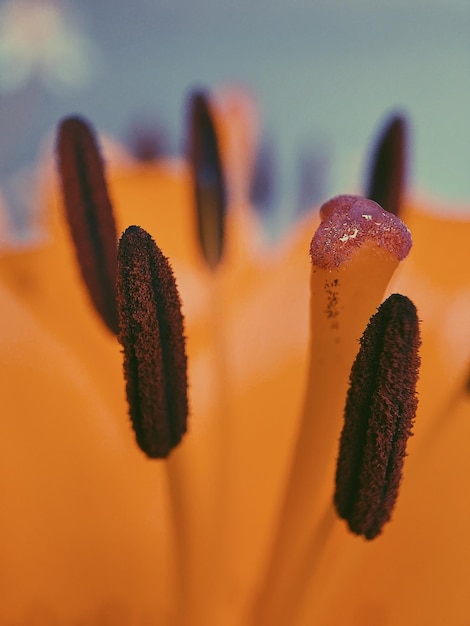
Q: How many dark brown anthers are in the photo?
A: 5